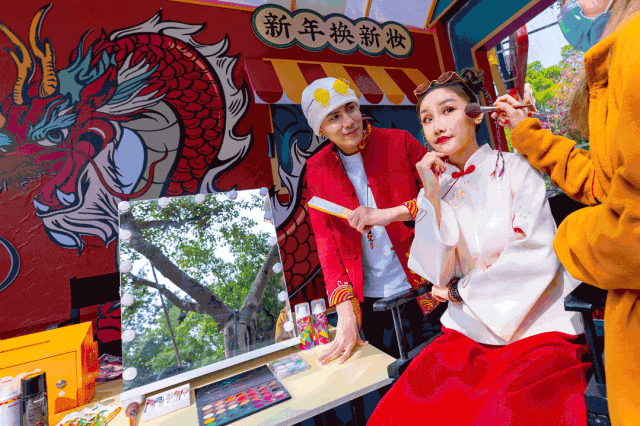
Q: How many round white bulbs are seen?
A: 15